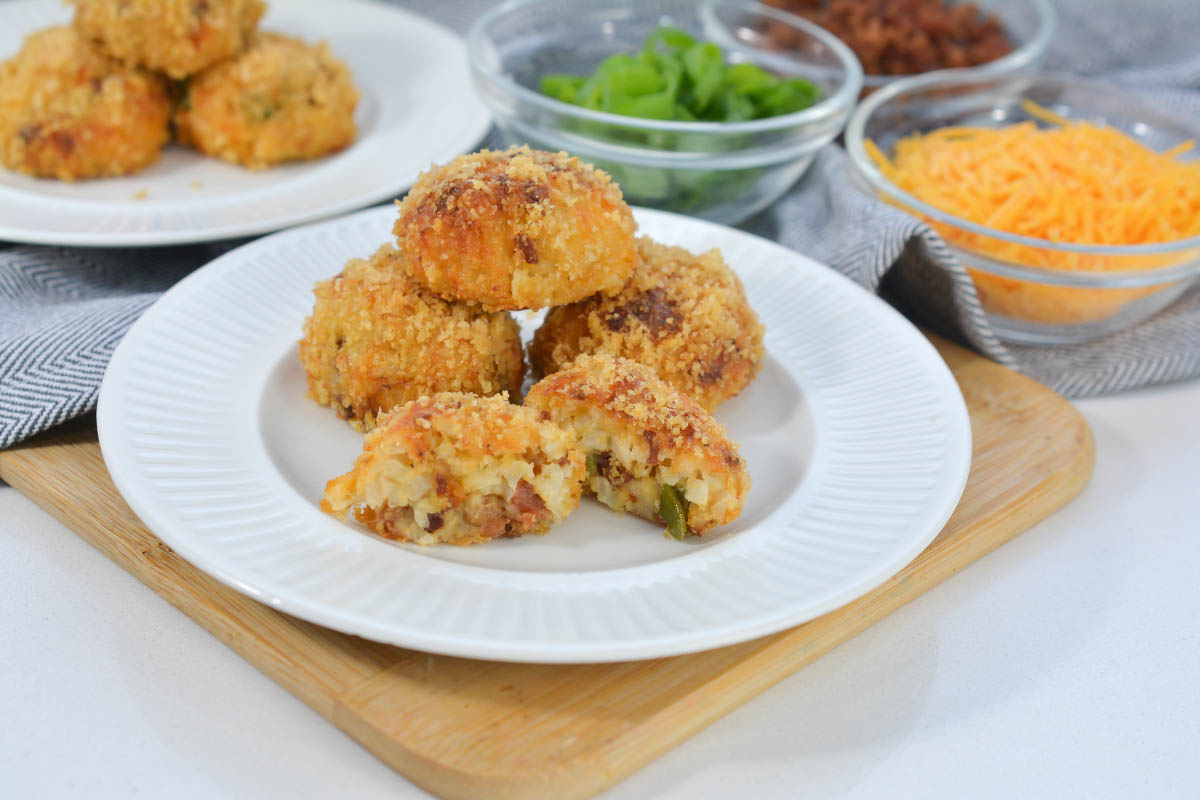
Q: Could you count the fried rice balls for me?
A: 7